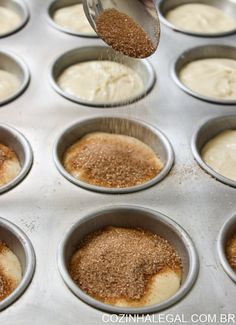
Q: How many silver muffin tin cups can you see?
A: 12